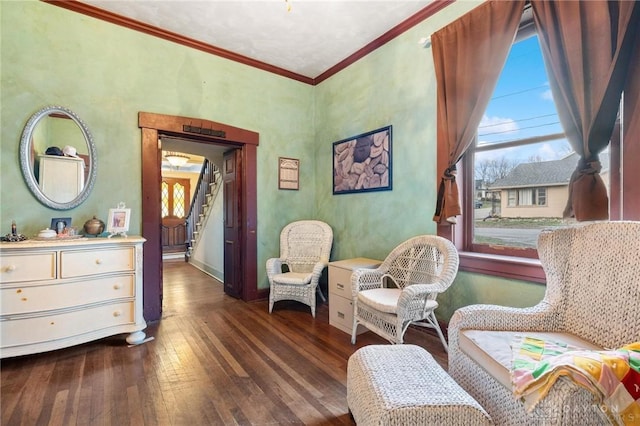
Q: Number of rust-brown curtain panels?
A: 2